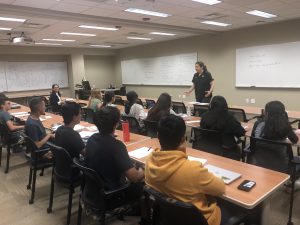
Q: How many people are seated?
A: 12